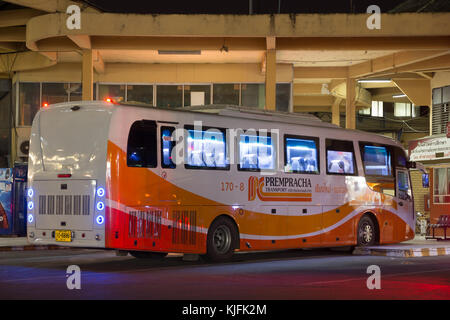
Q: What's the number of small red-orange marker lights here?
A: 2